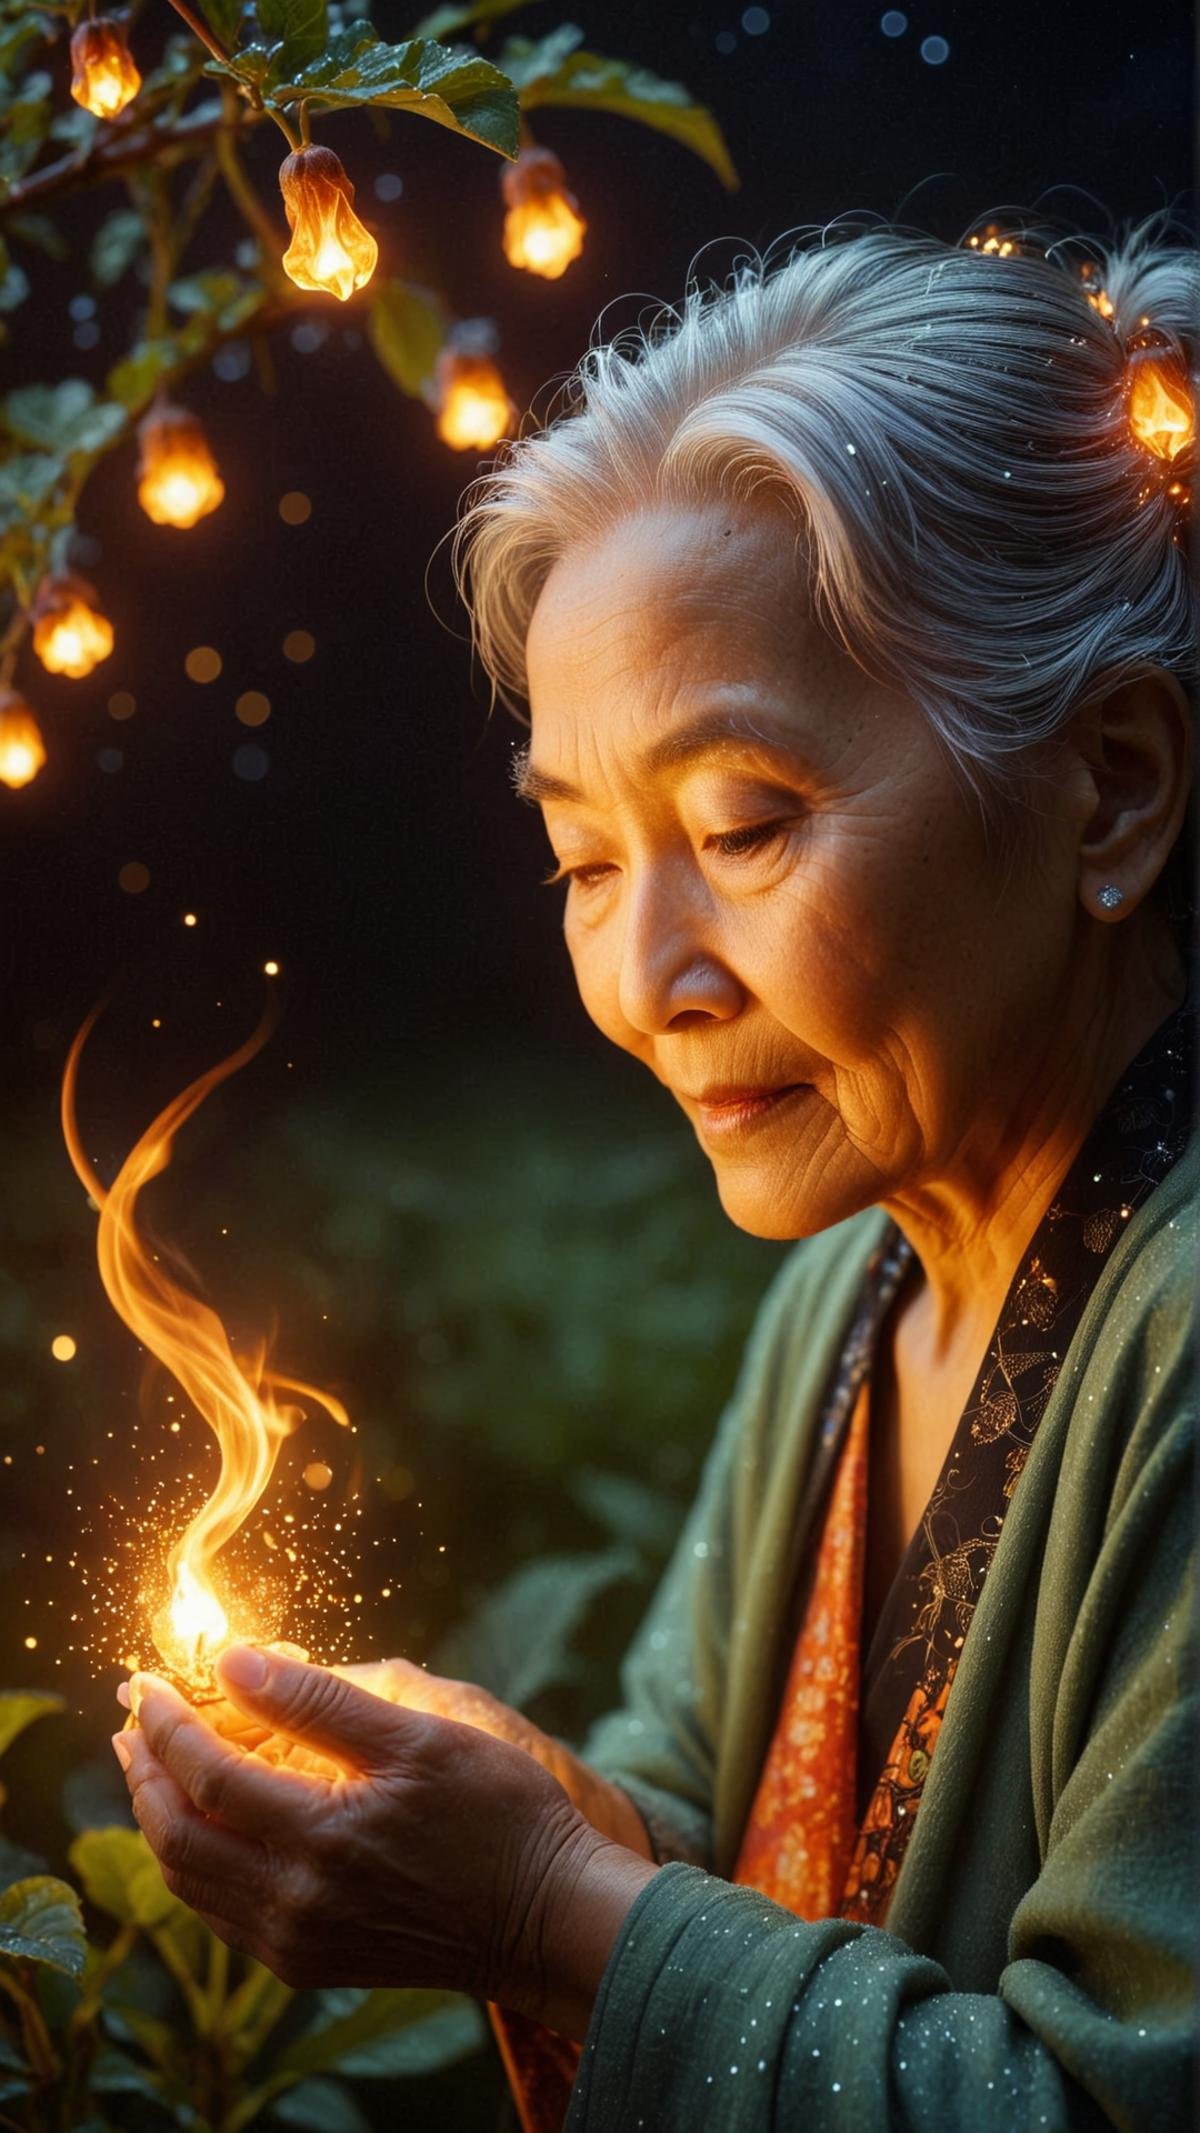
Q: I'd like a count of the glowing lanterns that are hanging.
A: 7